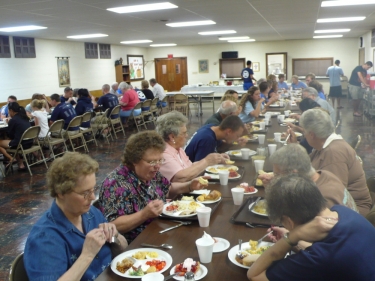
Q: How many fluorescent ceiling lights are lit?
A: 13